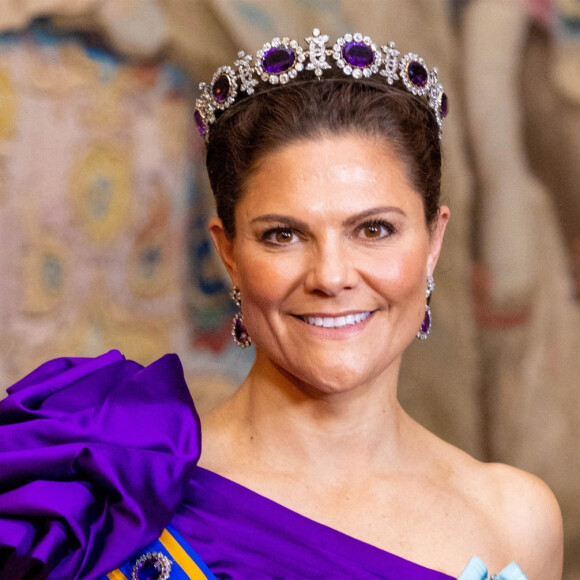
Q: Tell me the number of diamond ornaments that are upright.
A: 5